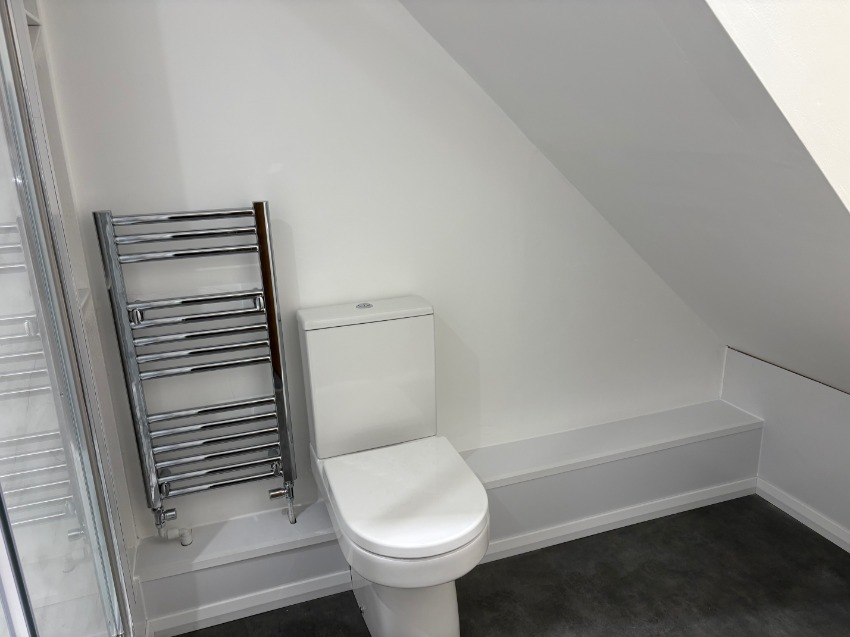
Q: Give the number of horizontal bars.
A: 14